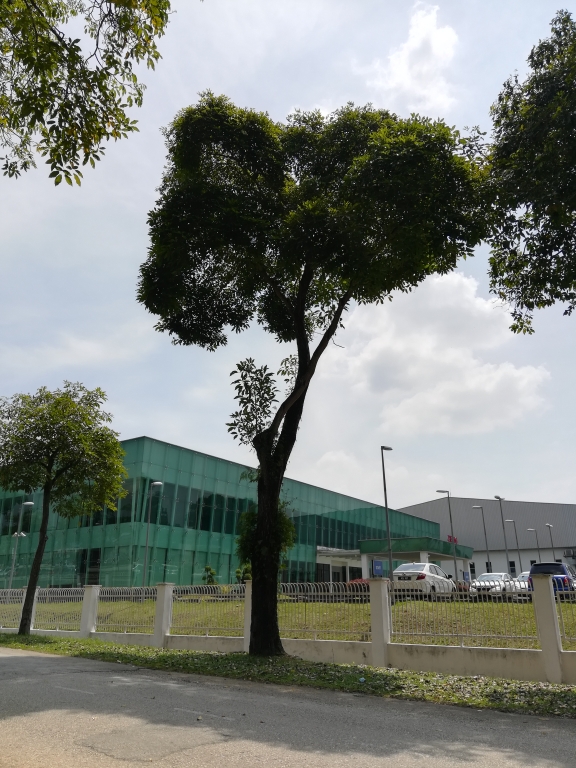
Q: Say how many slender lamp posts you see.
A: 9